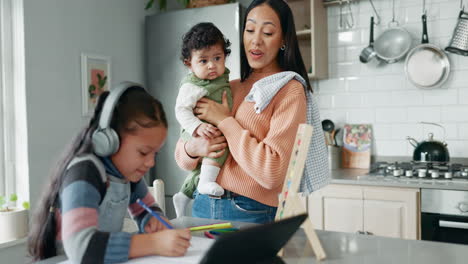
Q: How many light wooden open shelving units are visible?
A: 1